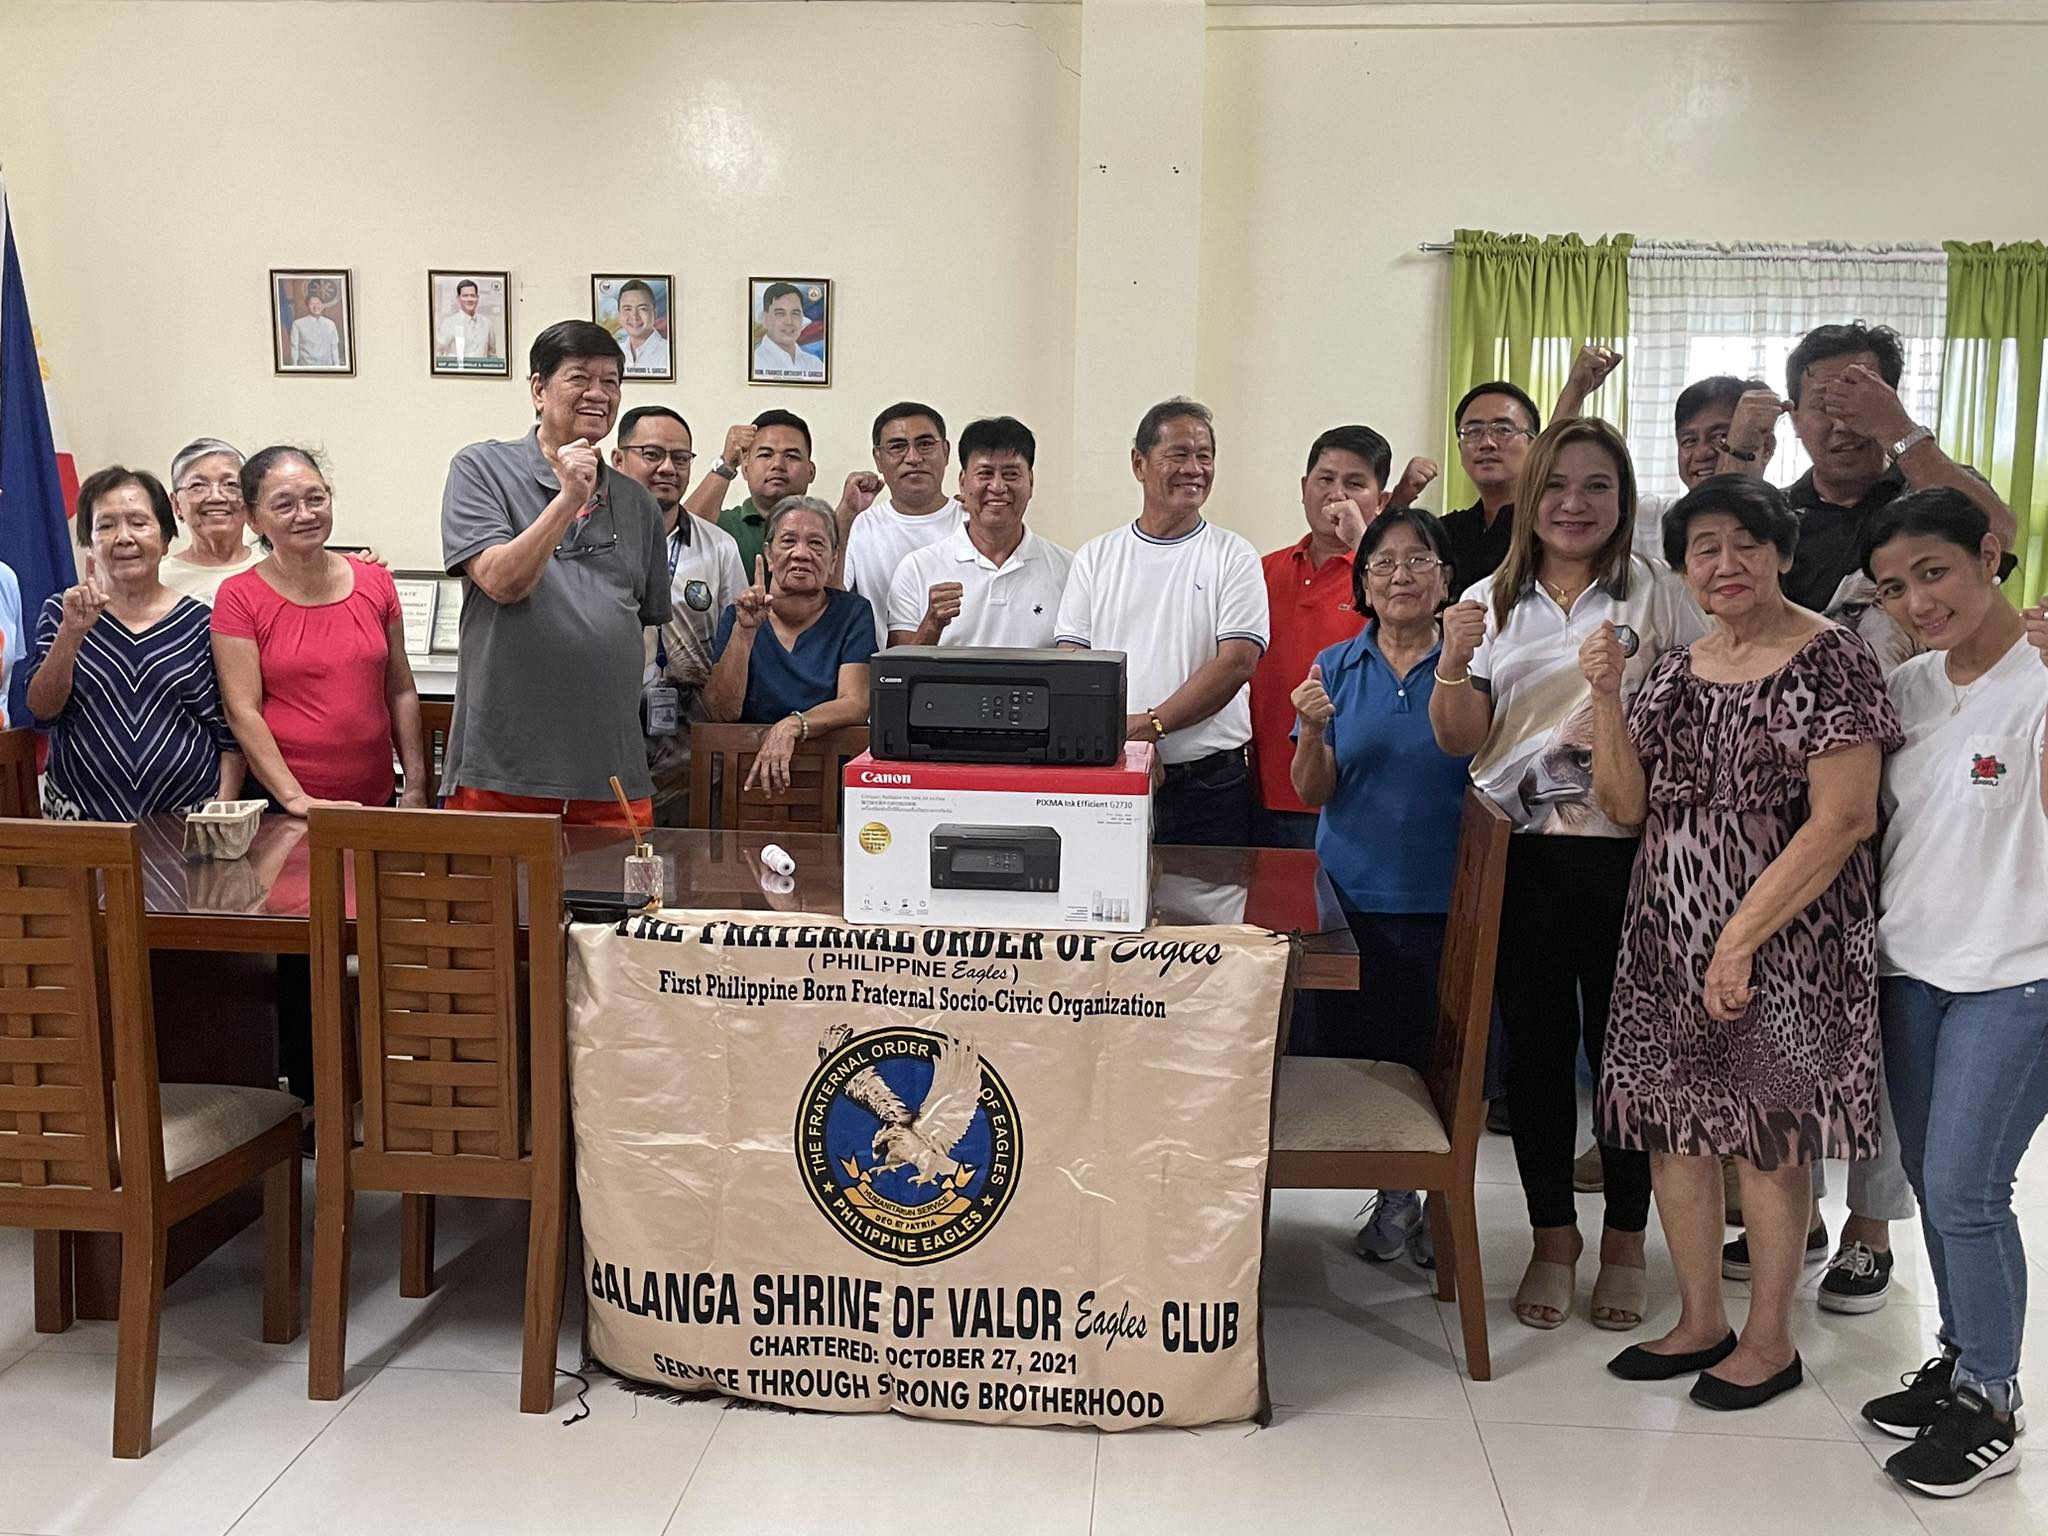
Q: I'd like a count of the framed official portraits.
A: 4